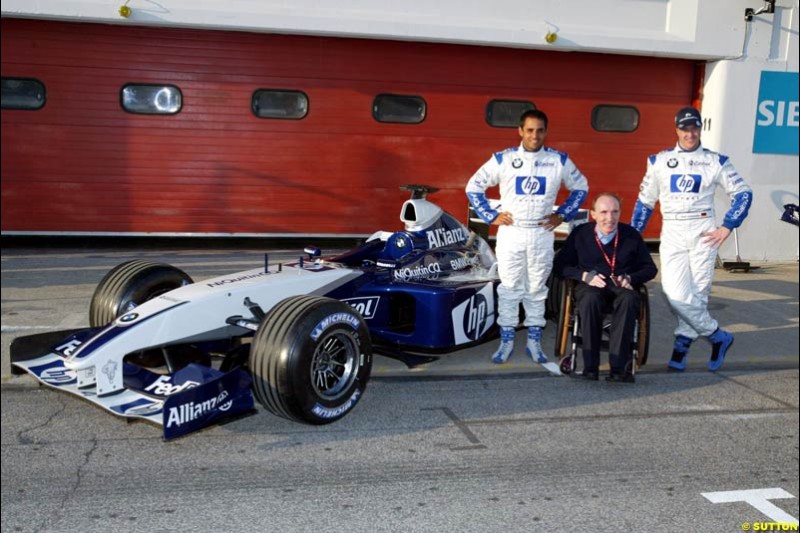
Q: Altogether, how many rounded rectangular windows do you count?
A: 6